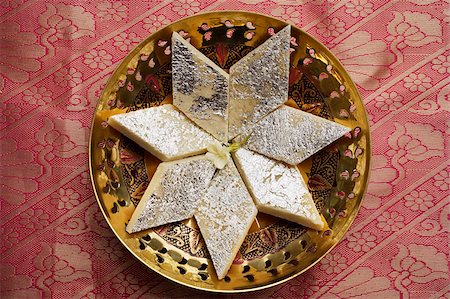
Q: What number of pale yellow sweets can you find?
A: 7